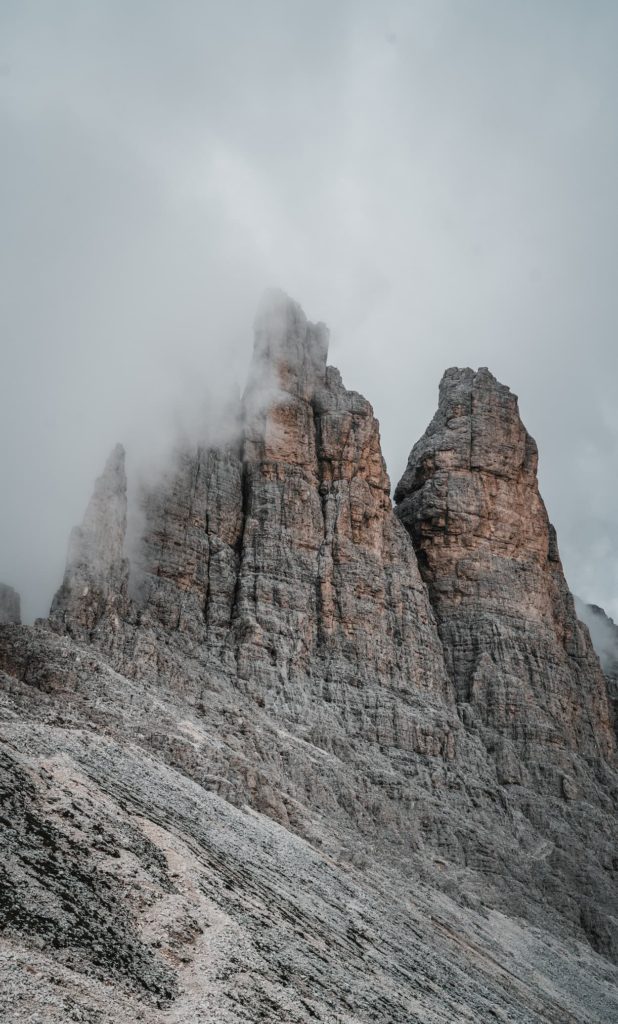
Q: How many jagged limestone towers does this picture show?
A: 3